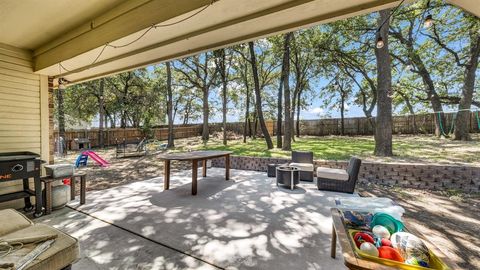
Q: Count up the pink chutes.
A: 1